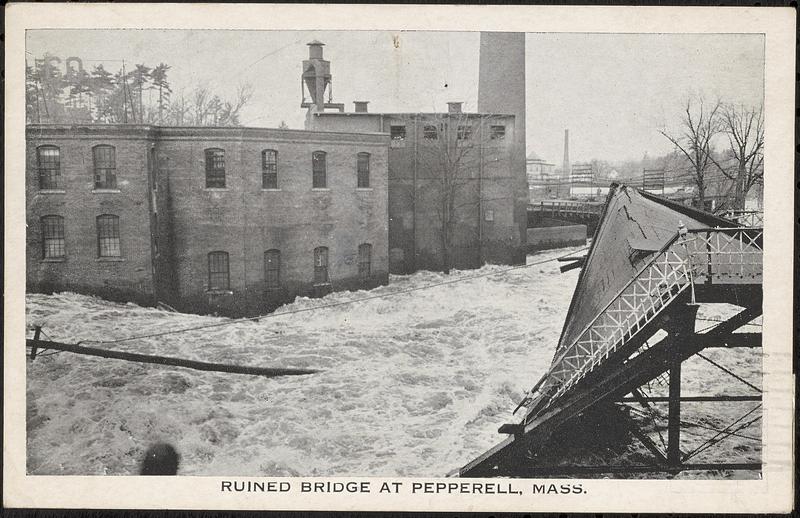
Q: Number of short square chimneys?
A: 2